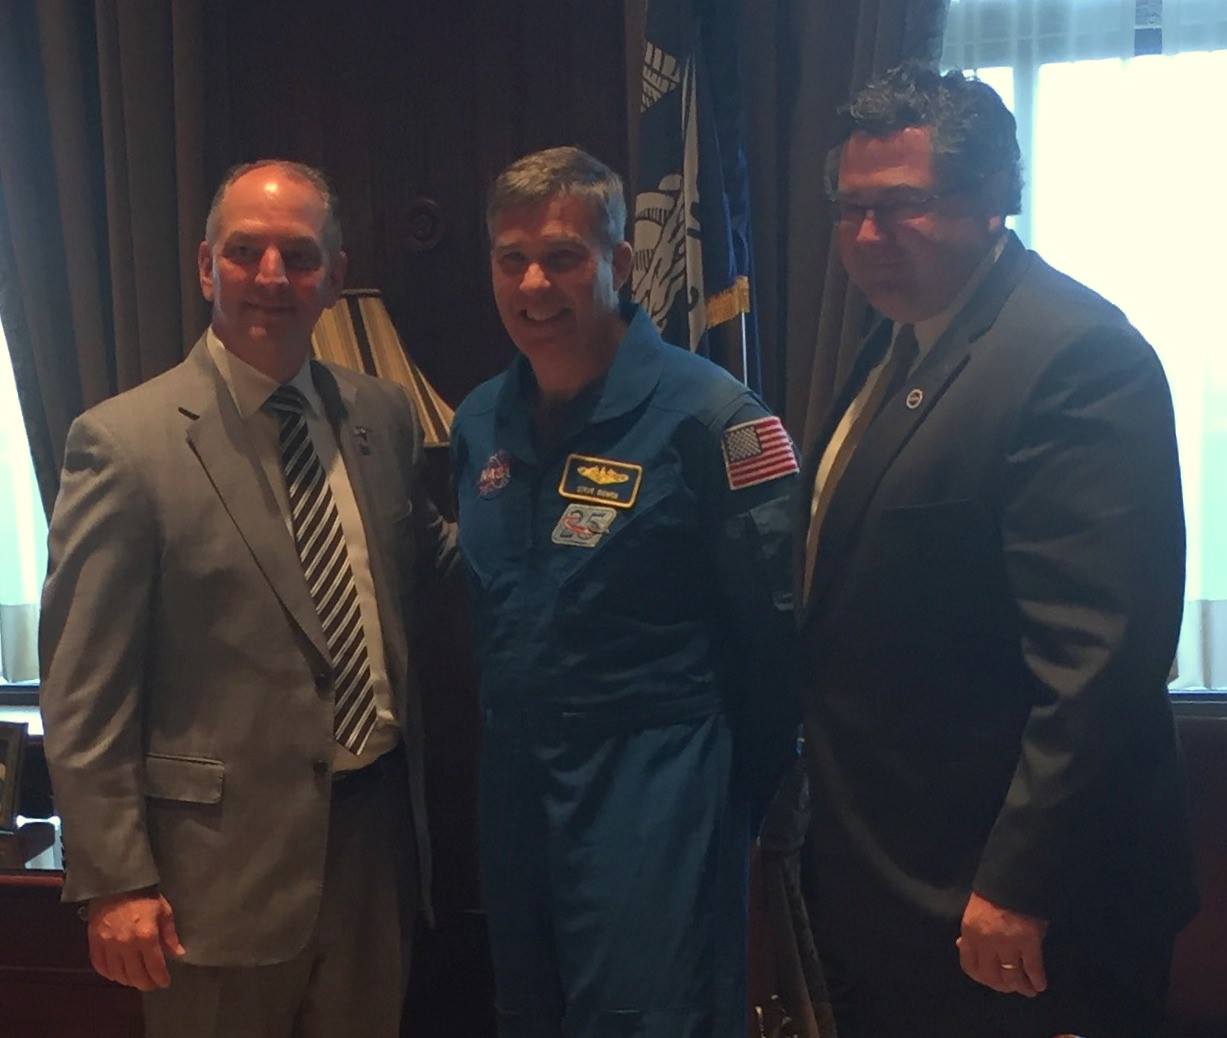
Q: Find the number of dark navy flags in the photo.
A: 1